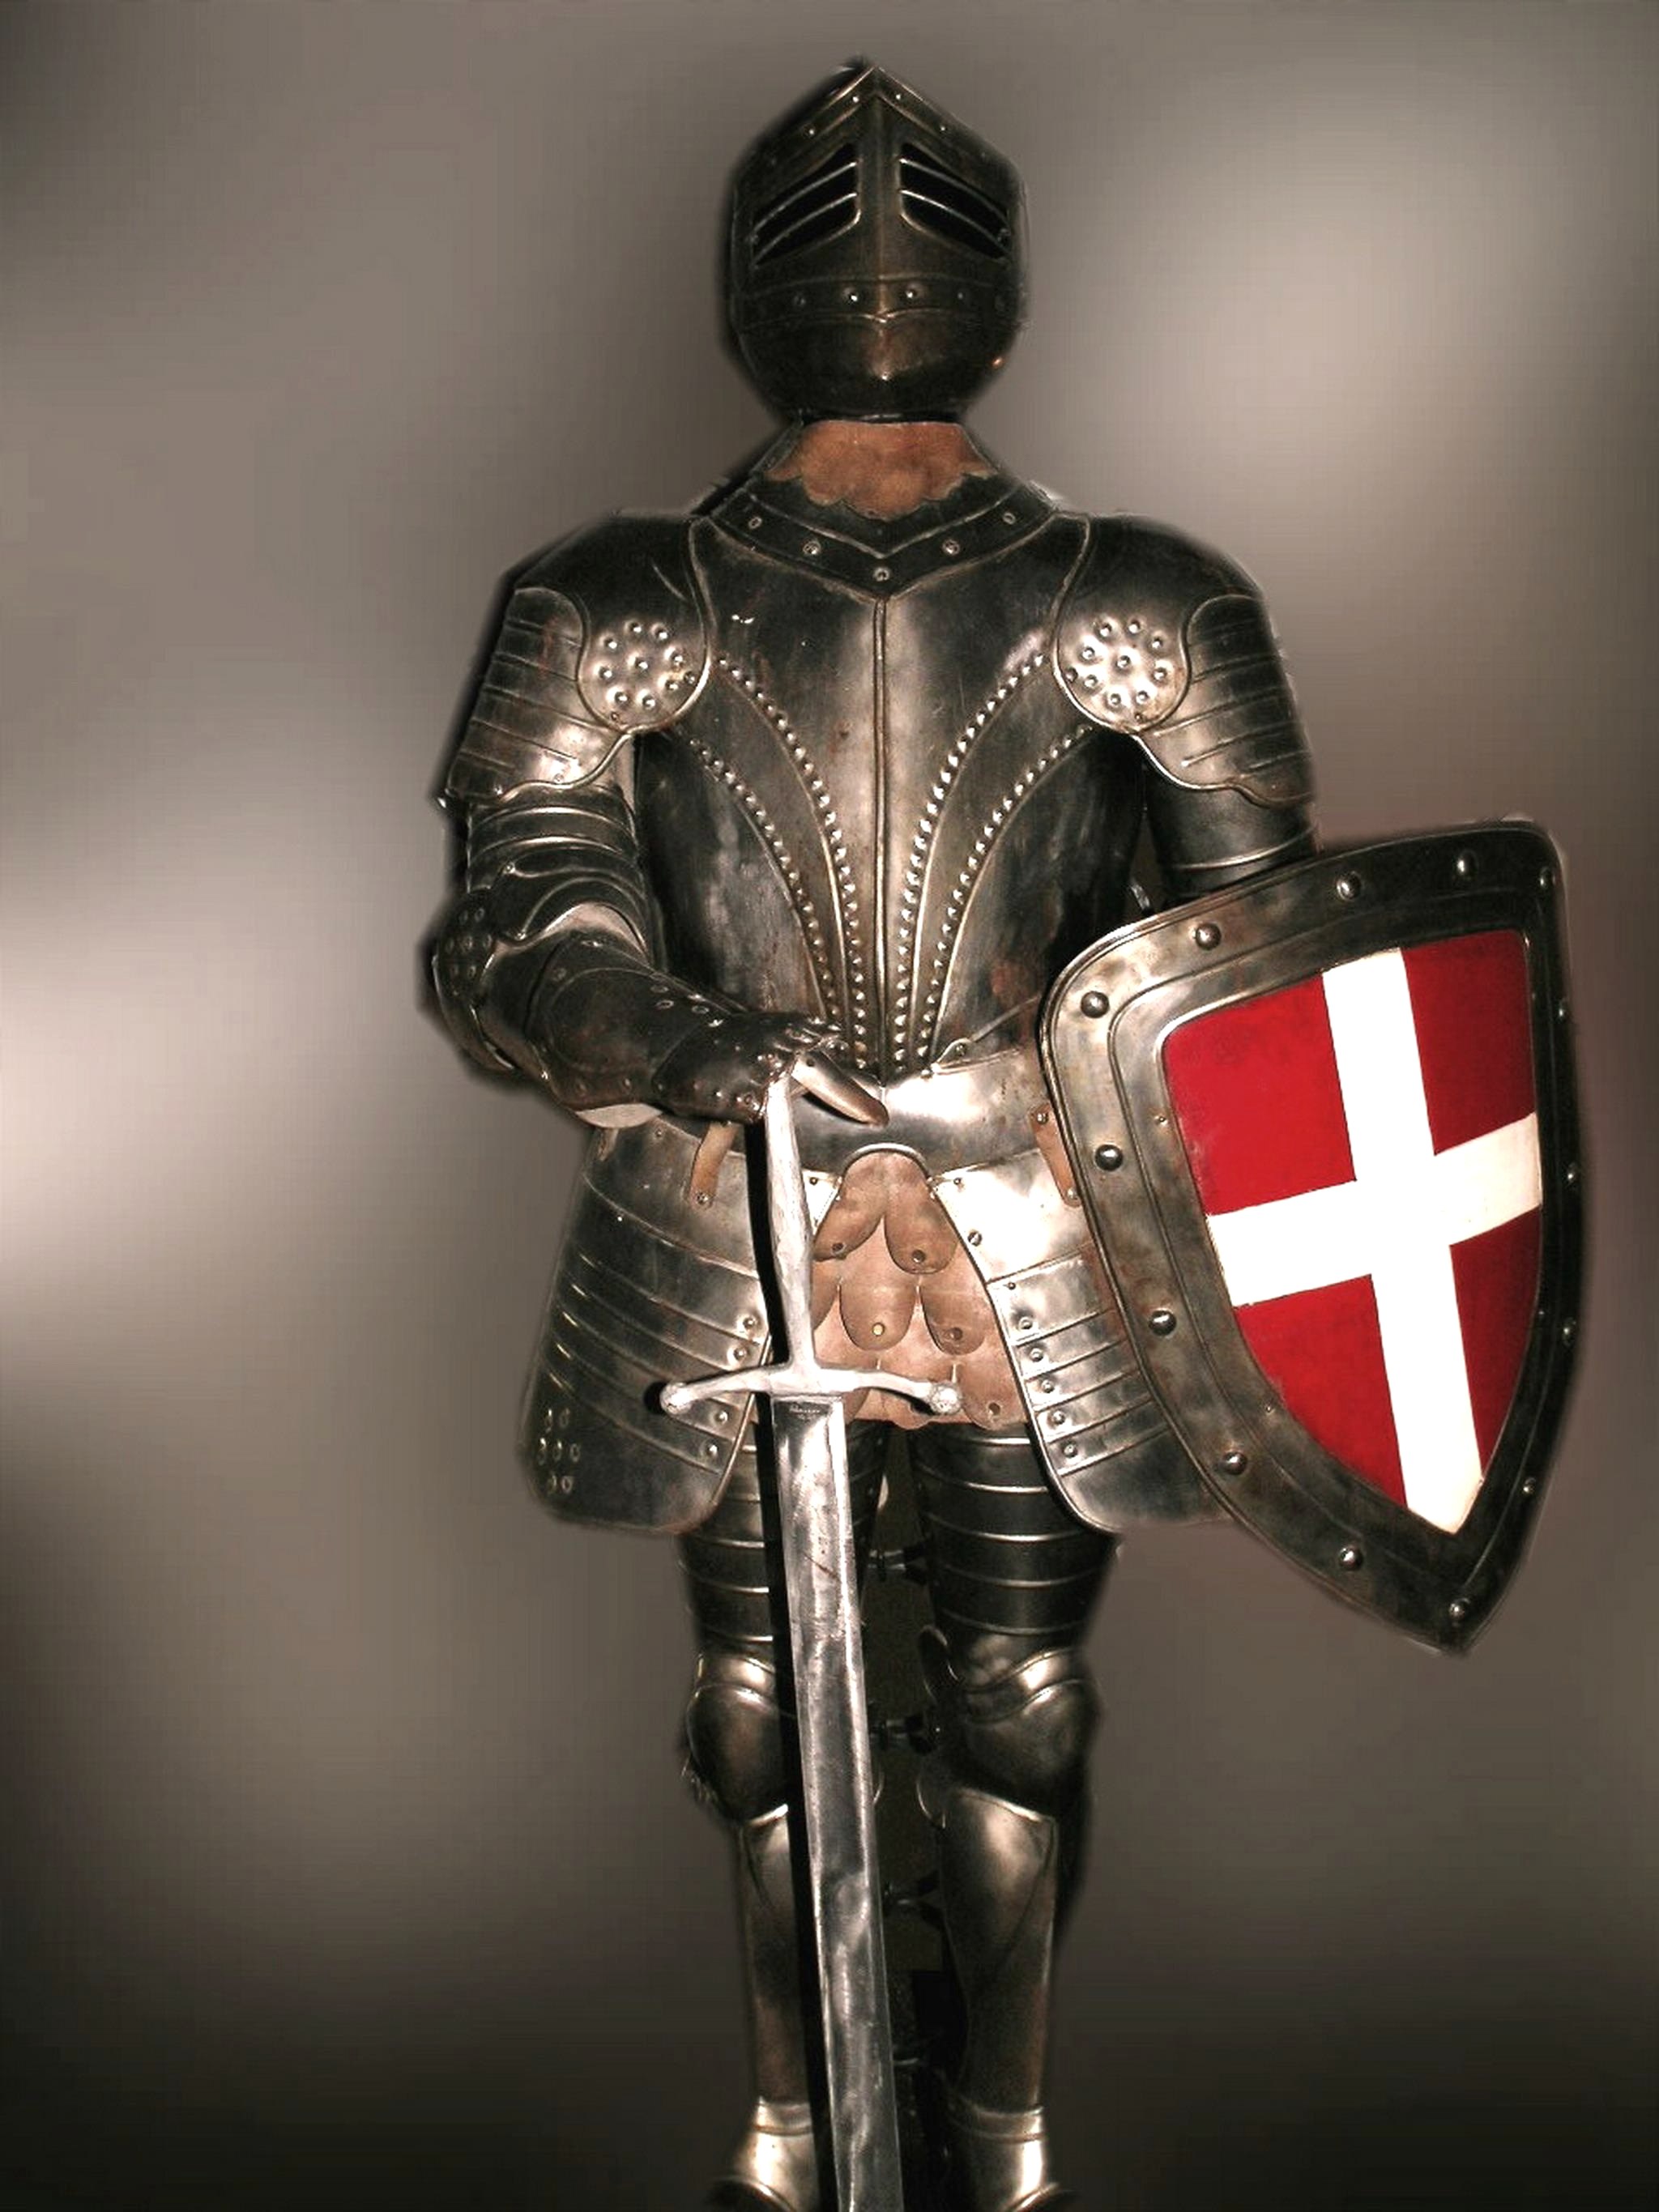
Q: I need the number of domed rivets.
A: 14